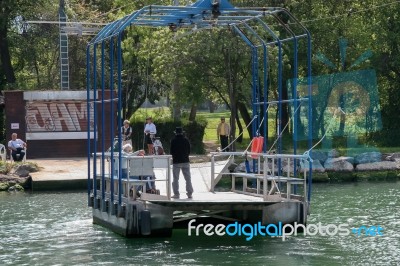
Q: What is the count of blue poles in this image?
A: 10